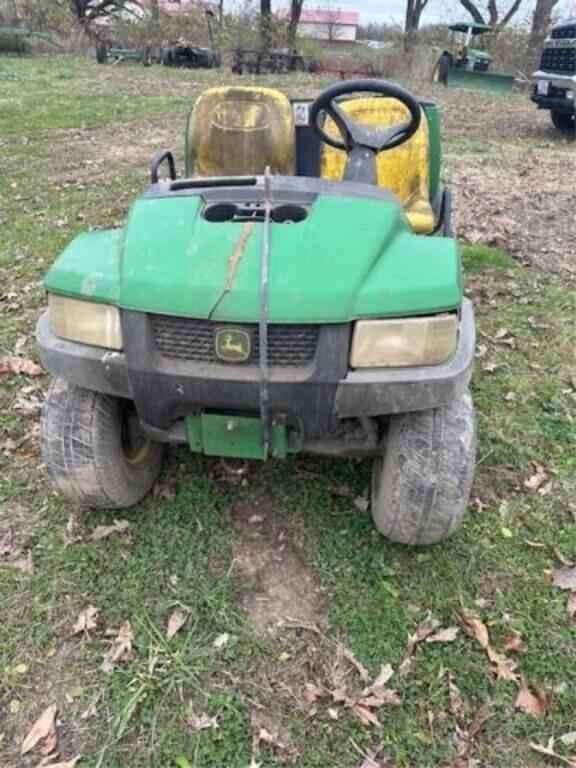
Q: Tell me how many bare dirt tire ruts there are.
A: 1